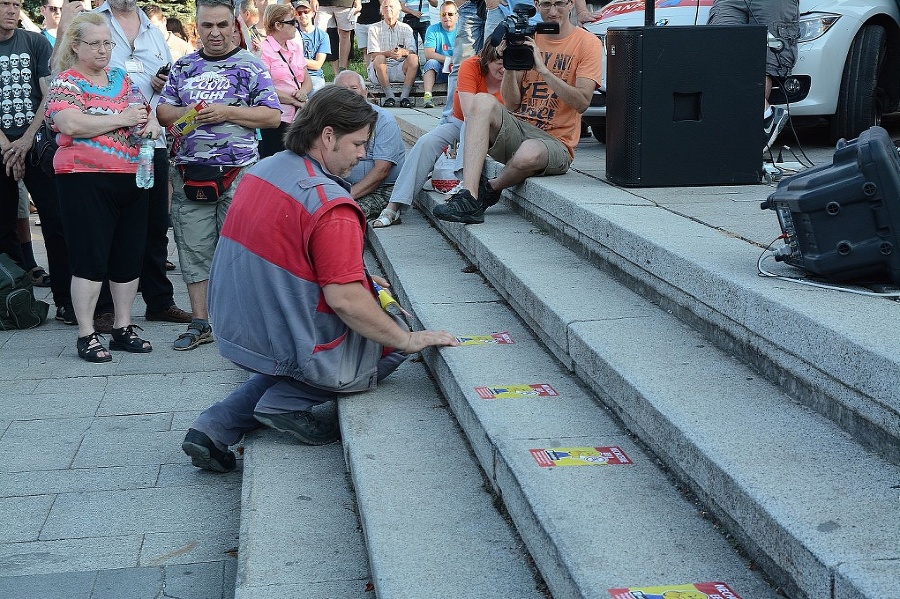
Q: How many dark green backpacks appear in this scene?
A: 1